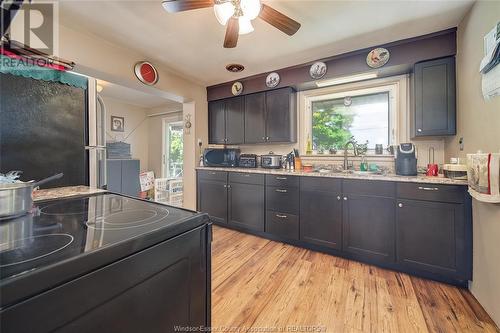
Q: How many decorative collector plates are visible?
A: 4